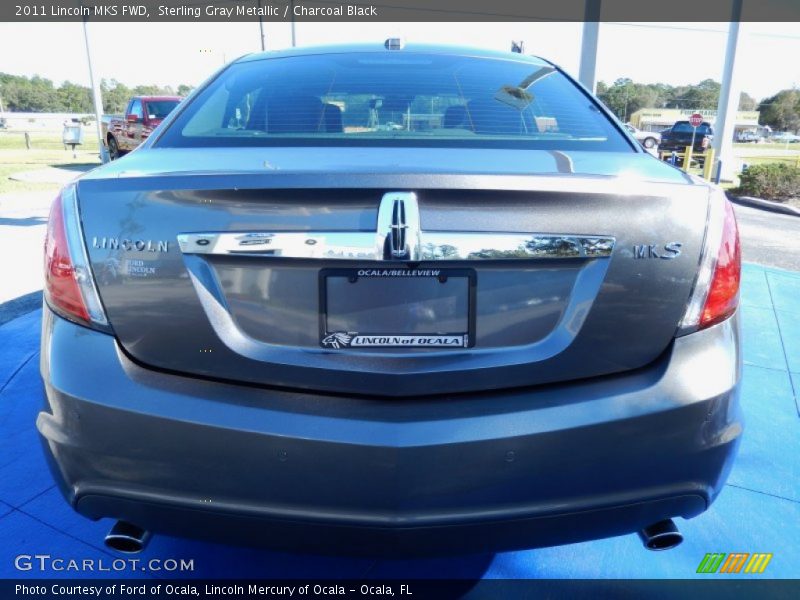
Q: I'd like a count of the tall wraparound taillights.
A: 2